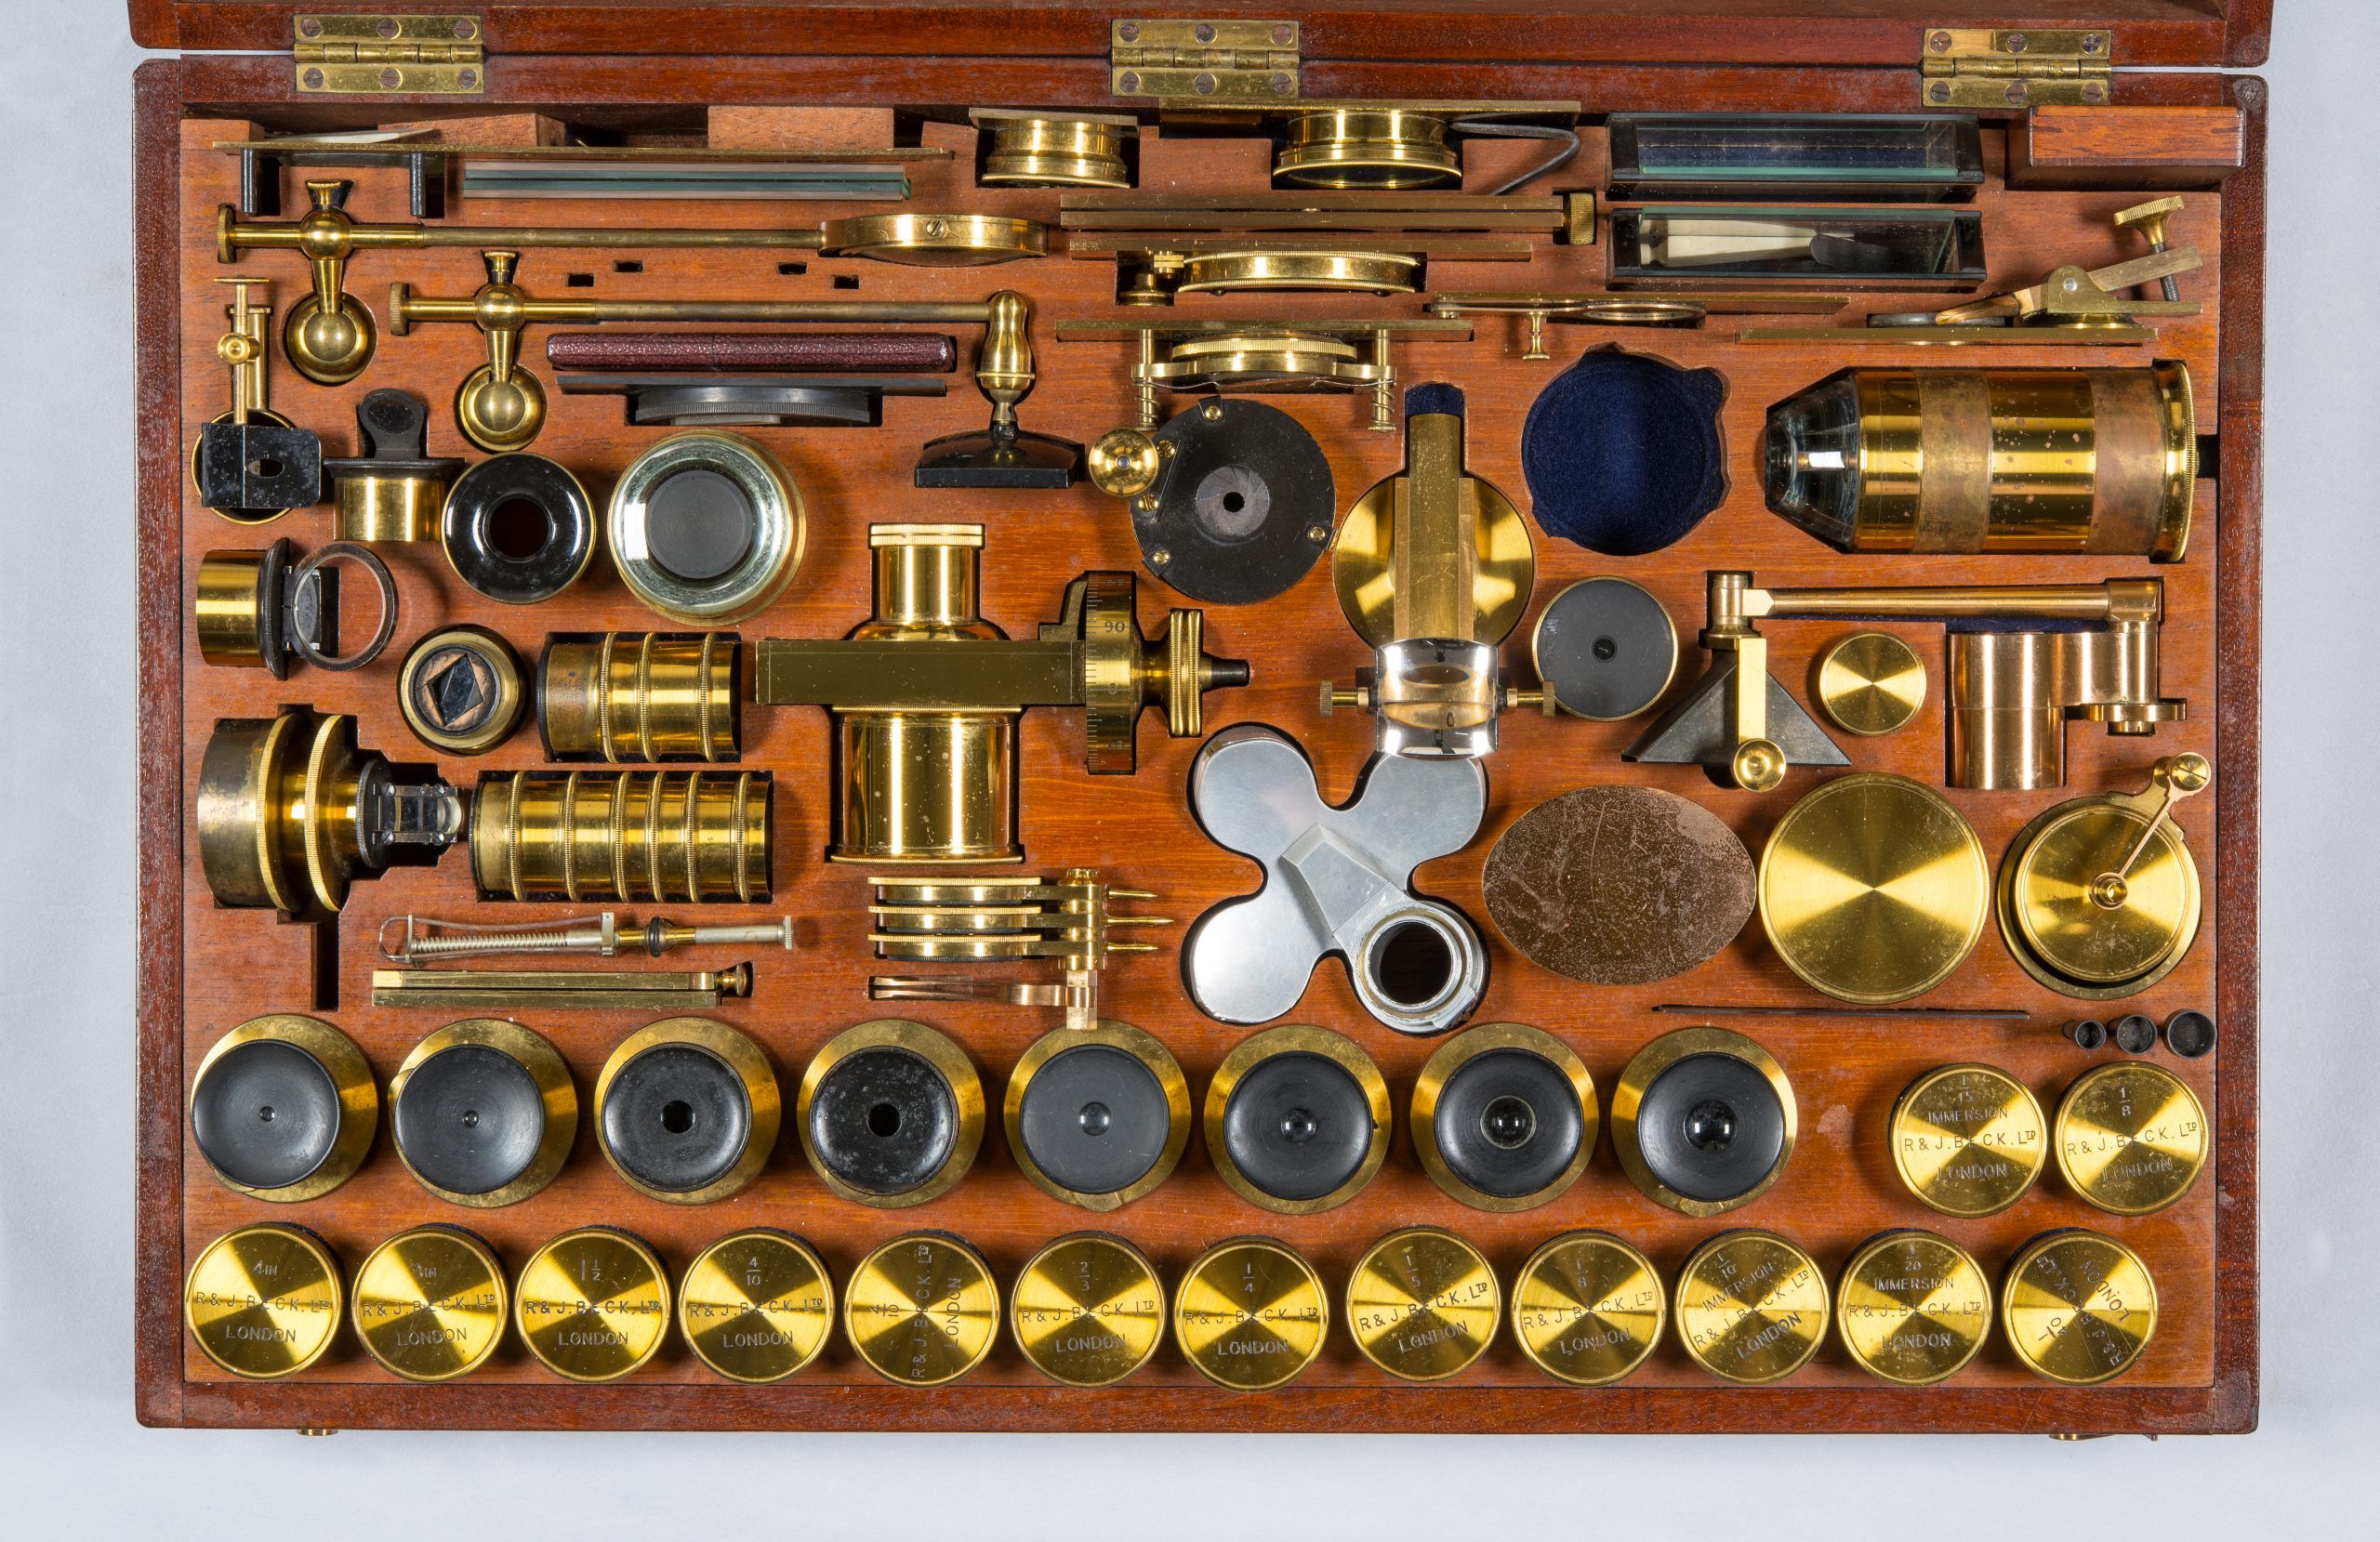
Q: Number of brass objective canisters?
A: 14